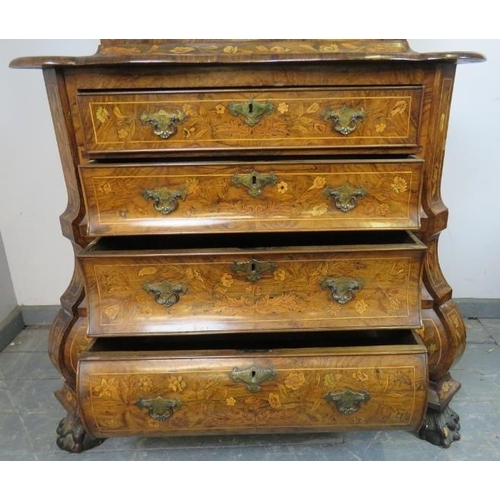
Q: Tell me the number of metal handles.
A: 8